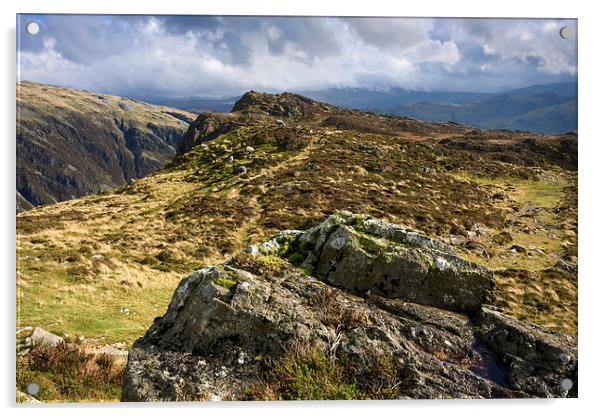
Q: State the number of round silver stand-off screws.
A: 4